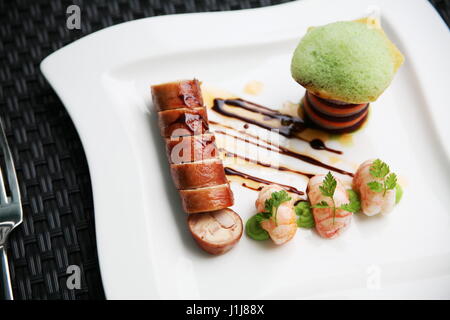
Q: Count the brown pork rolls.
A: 6